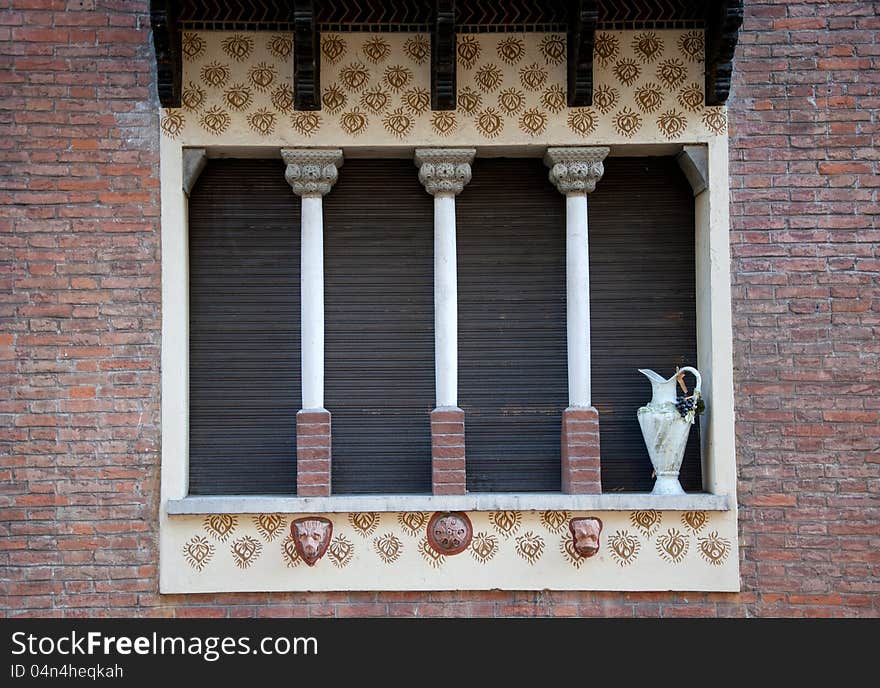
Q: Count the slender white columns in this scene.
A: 3